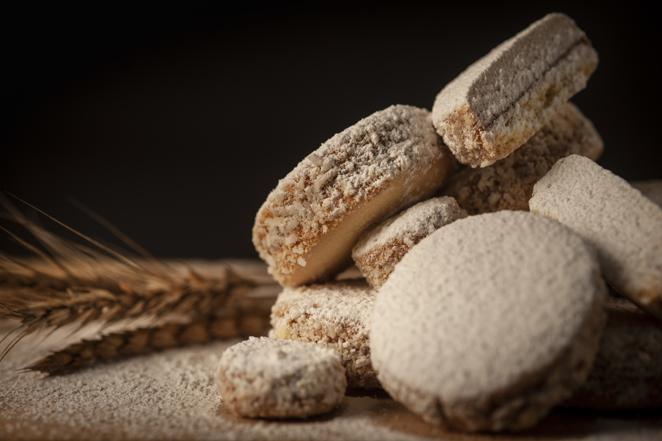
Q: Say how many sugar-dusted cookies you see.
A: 9